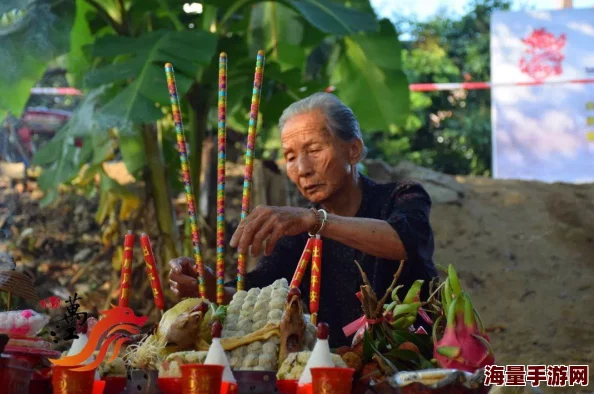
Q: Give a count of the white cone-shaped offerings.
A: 3